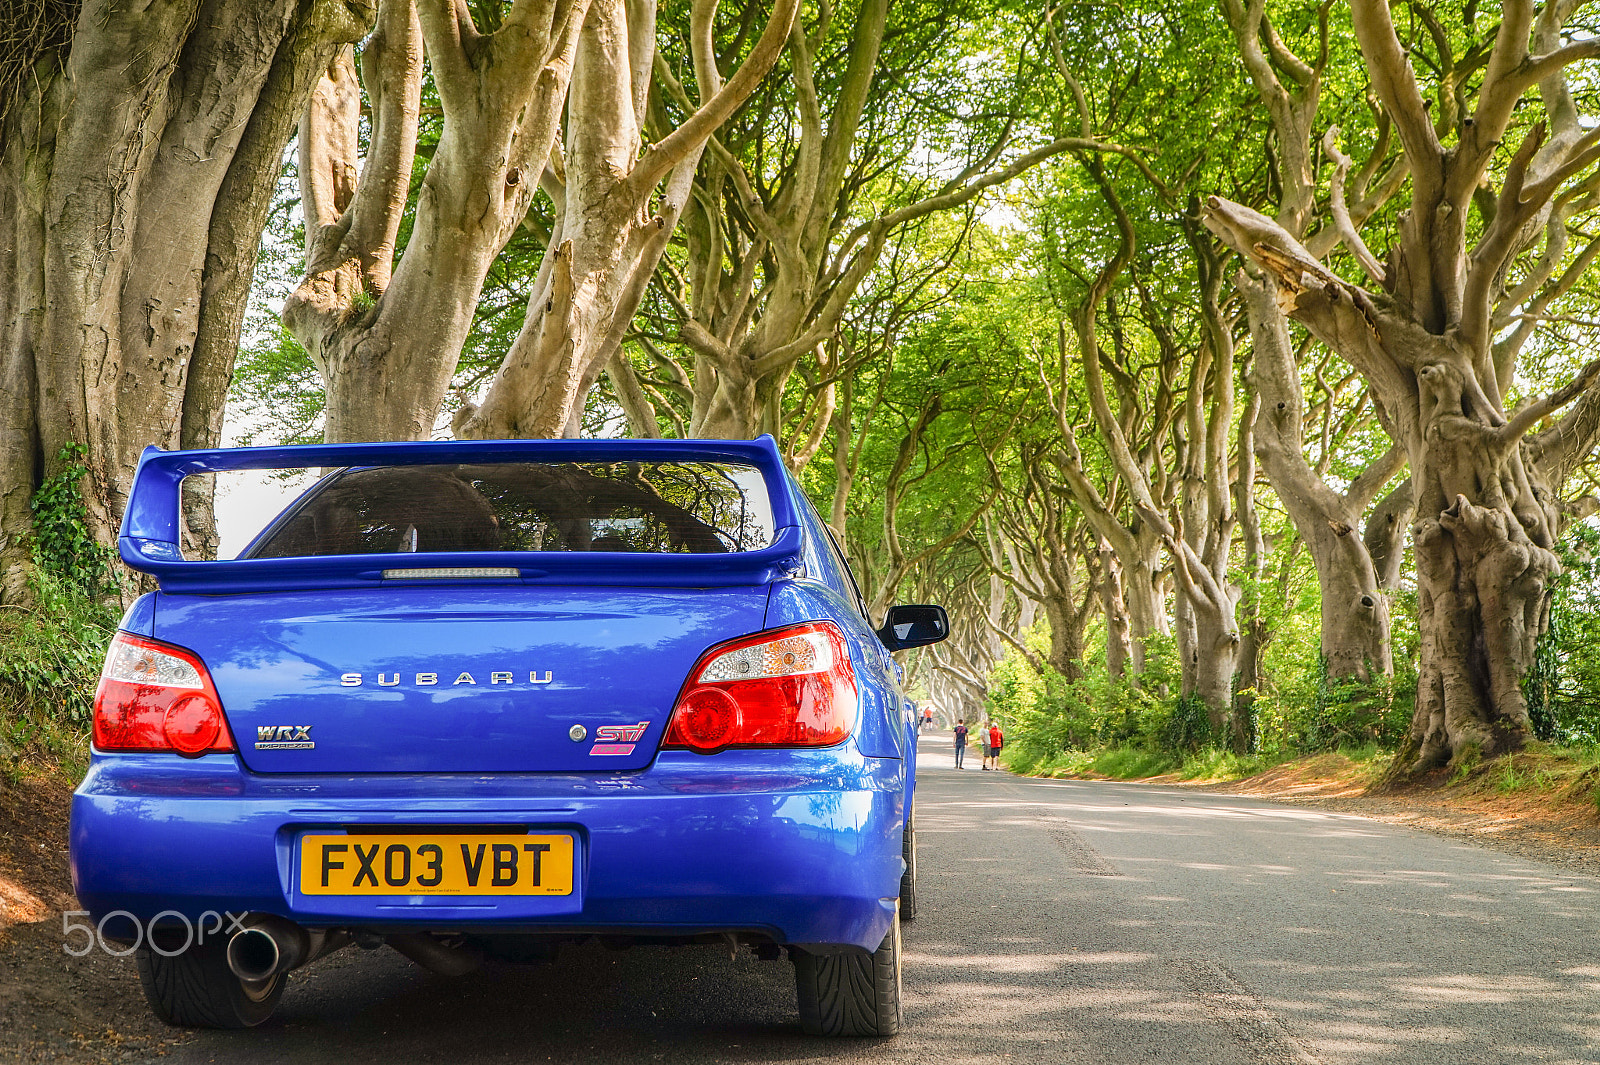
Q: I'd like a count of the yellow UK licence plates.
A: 1